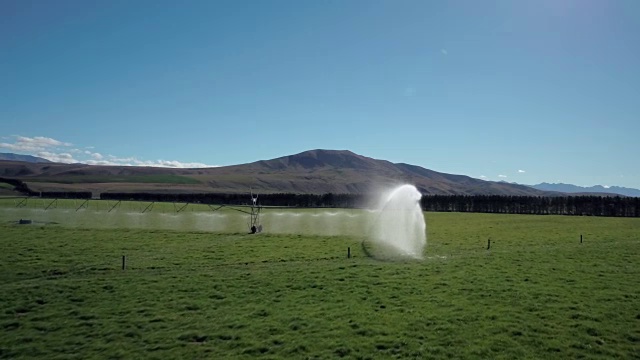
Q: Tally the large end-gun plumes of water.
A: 1